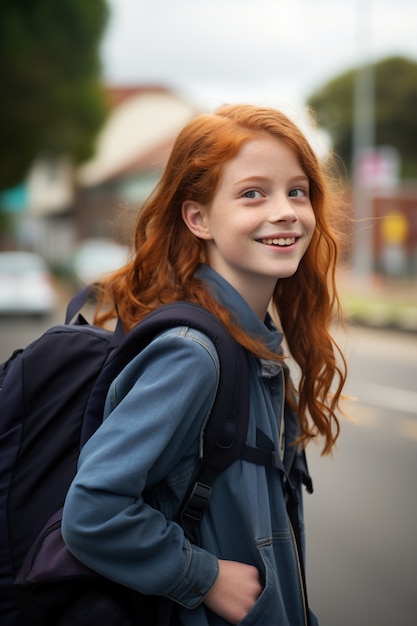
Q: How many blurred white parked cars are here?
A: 2